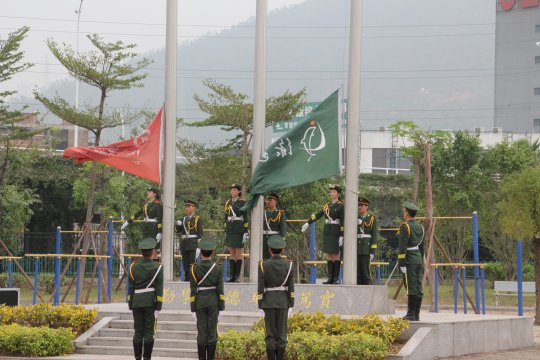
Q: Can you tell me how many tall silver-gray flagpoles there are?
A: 3